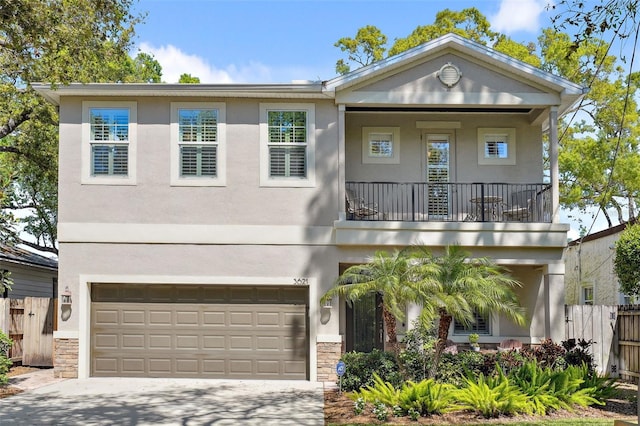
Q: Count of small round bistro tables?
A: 1